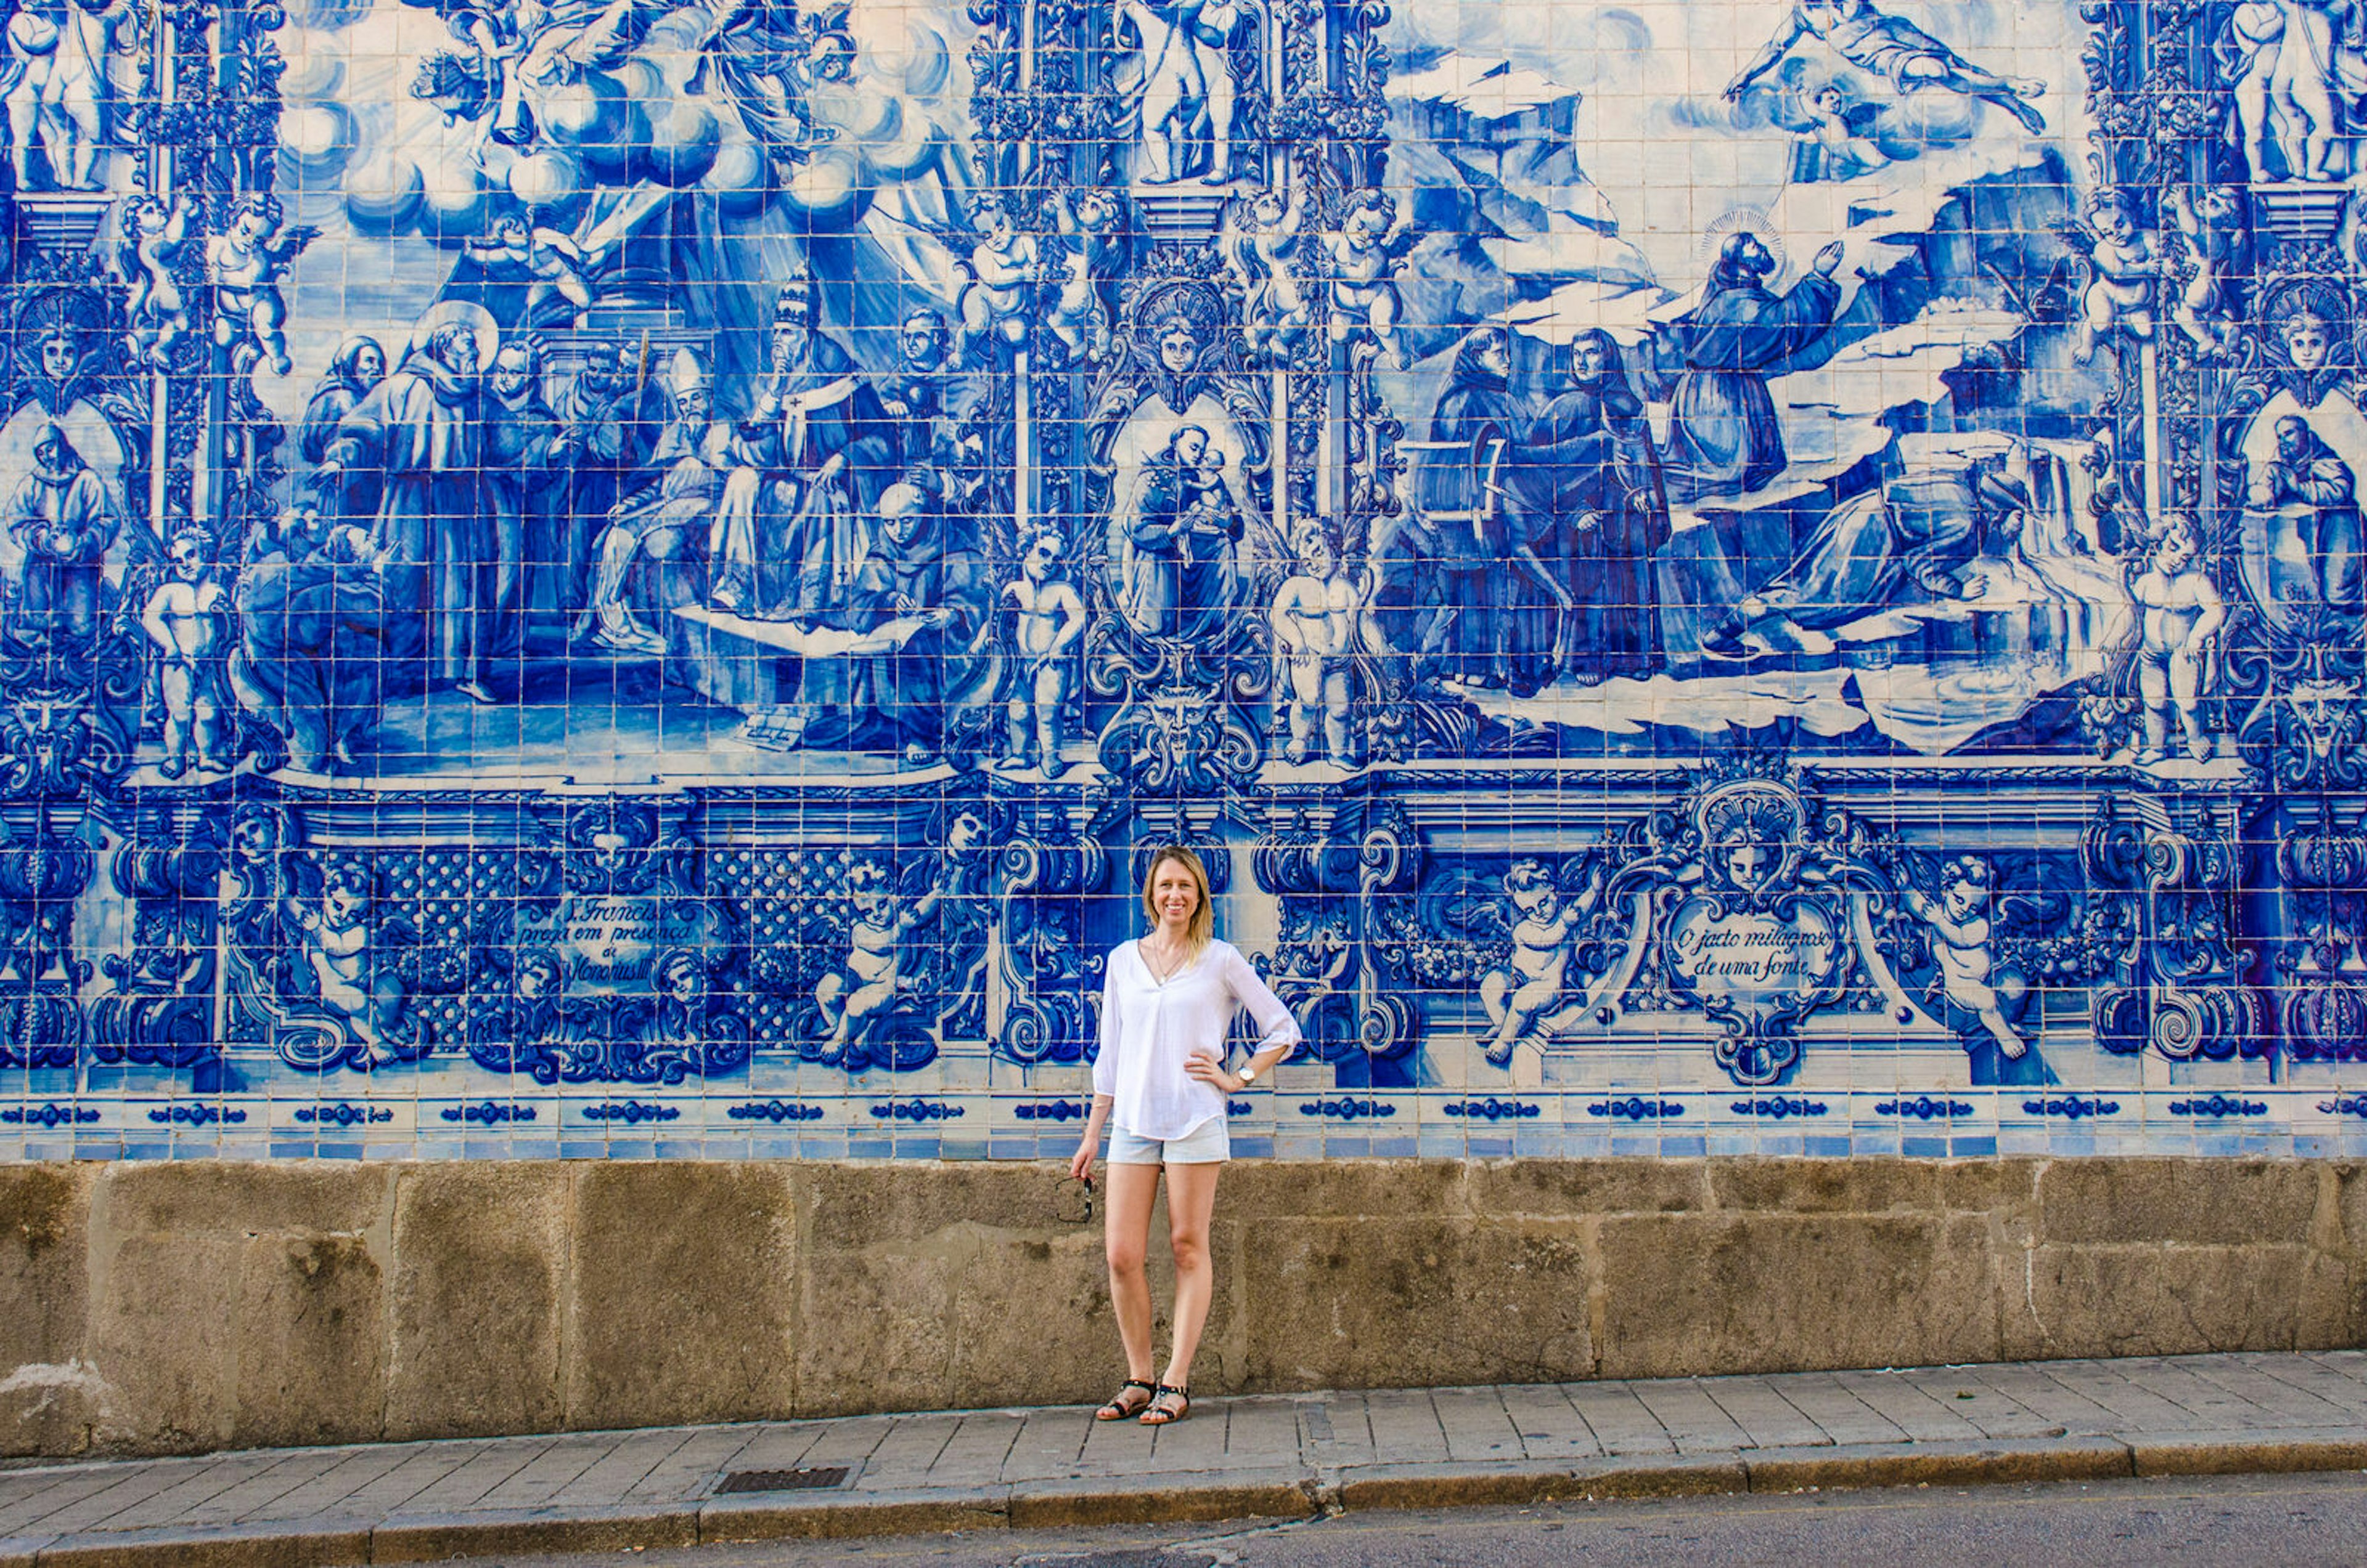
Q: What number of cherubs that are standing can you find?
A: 4